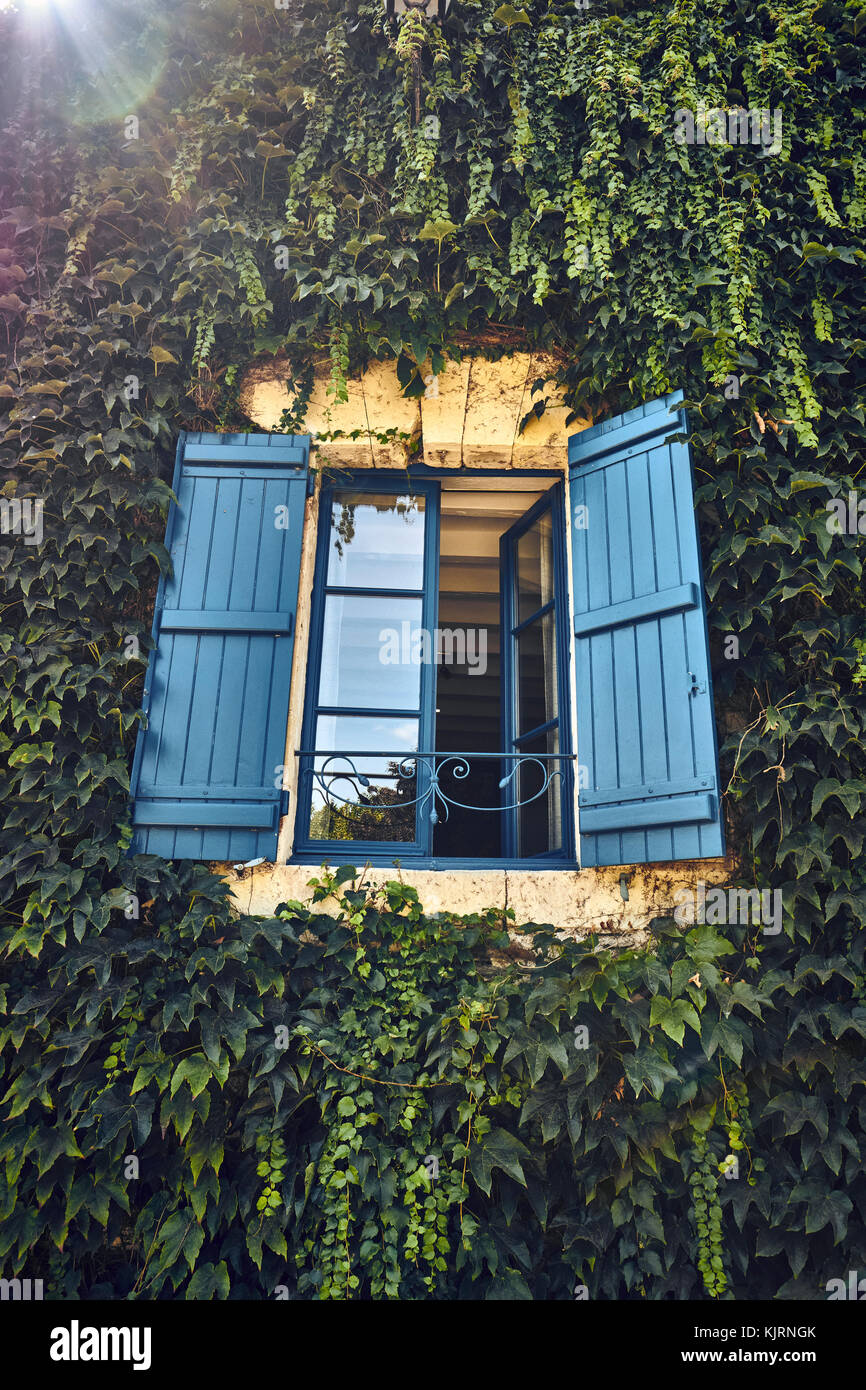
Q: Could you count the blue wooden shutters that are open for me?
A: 2